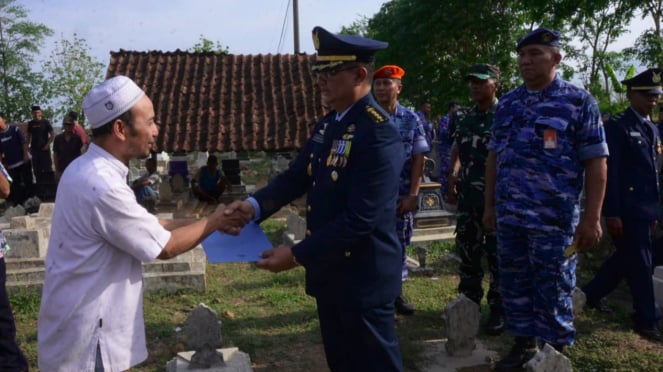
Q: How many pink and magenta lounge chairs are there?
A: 0